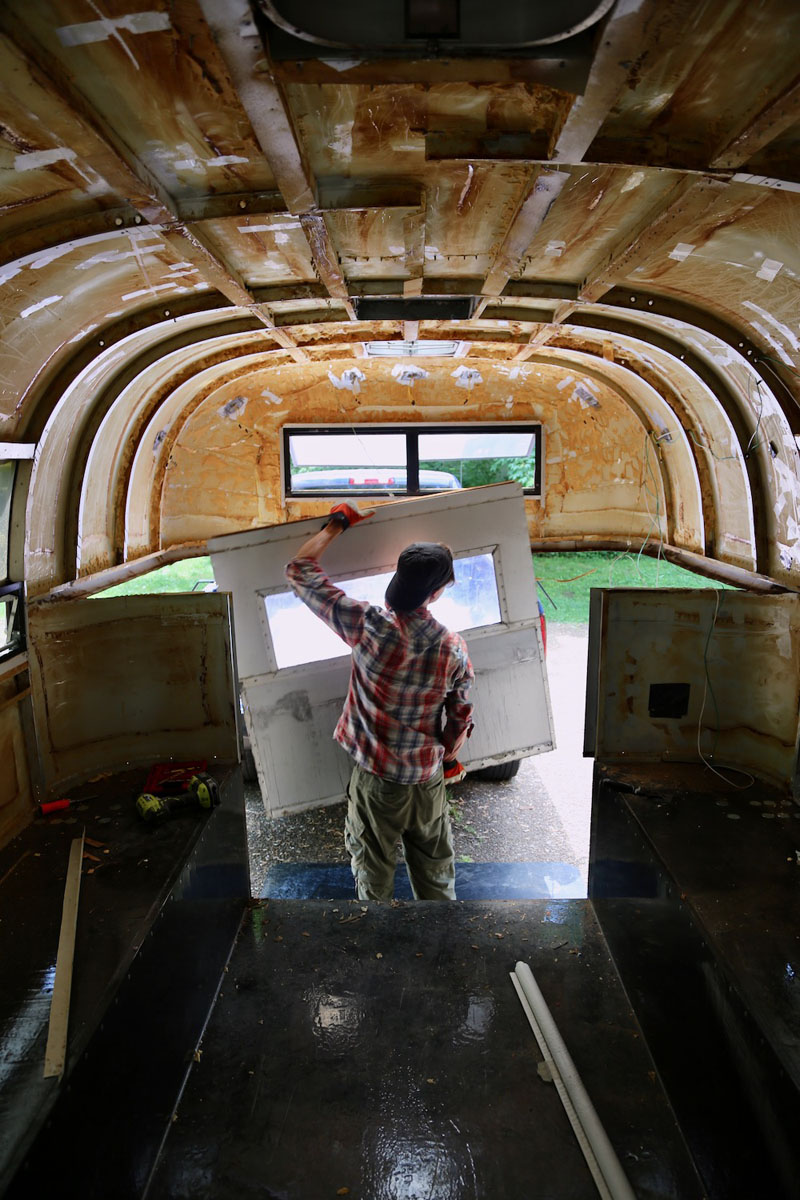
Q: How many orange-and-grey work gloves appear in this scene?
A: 2